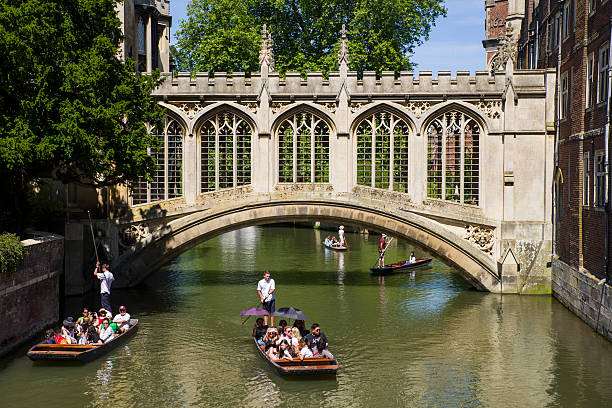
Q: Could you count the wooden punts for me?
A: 4